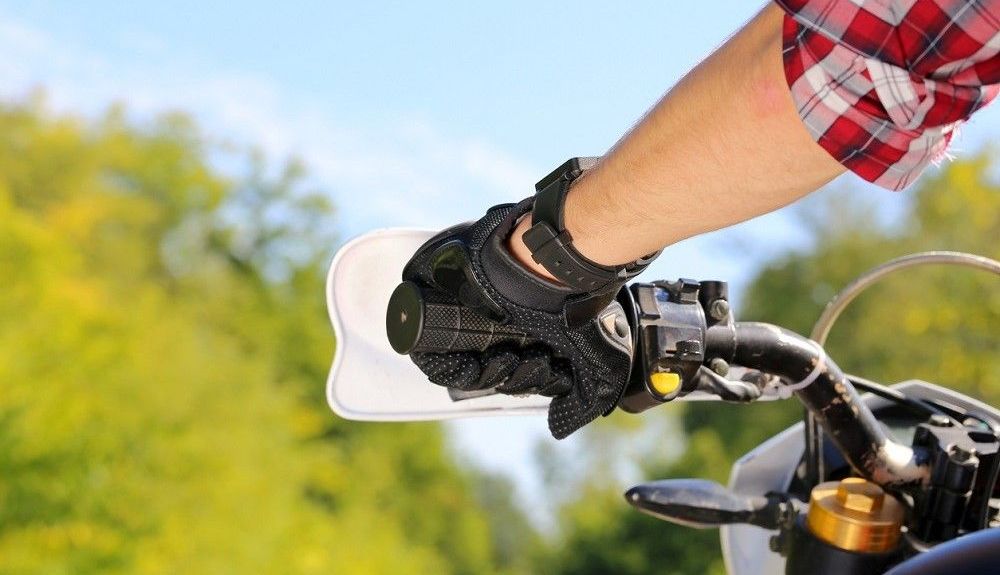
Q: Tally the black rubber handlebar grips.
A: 1